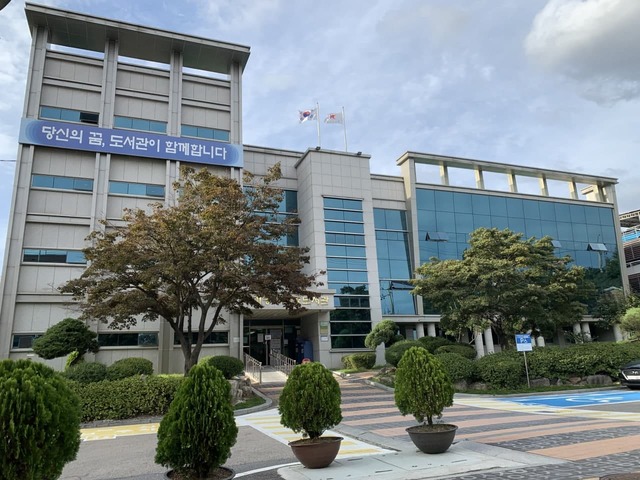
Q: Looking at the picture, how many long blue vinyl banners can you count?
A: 1